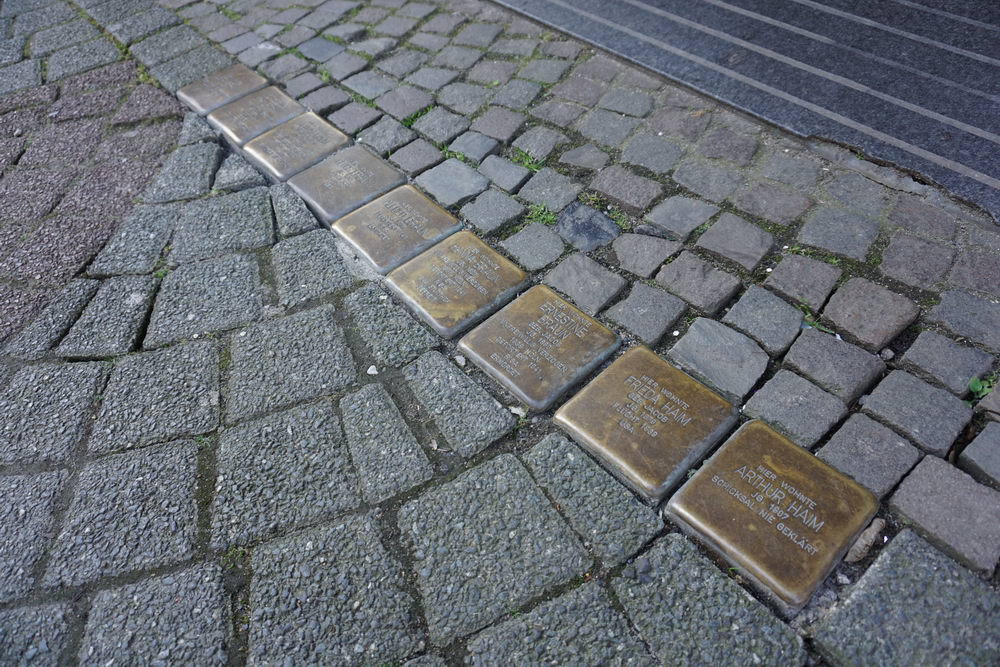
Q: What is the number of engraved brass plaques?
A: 9